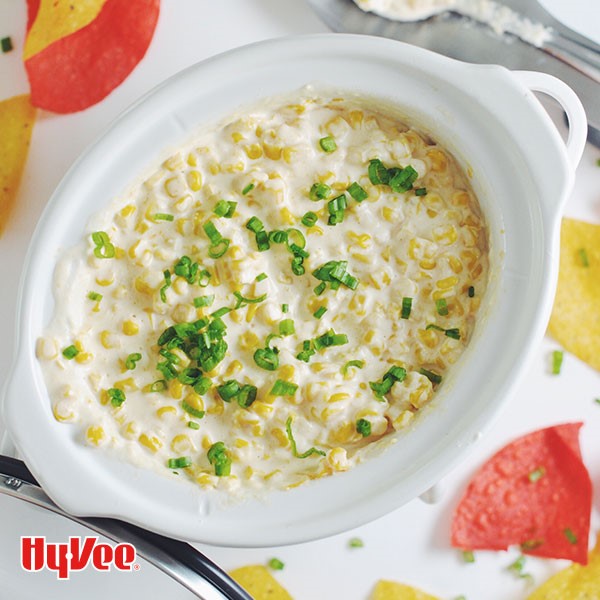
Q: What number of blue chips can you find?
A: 0